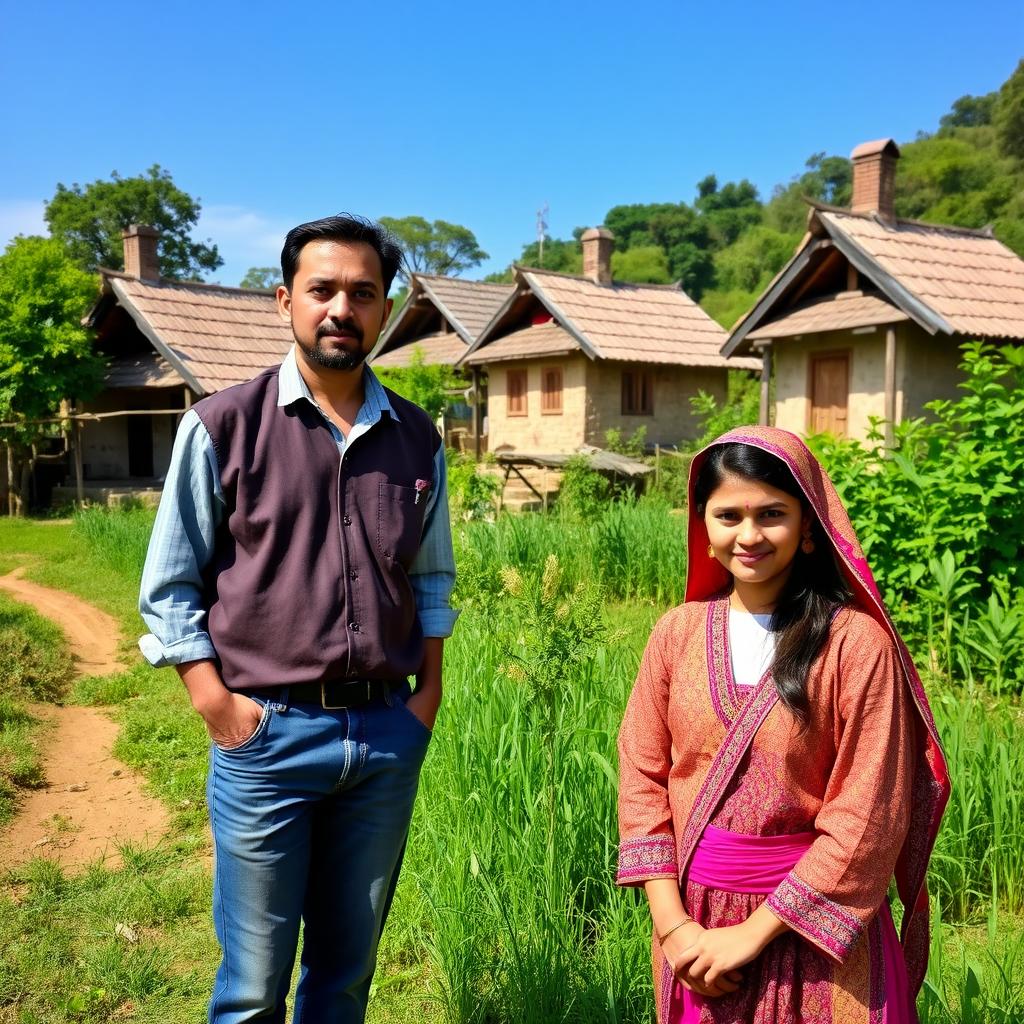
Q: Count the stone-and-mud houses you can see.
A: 4